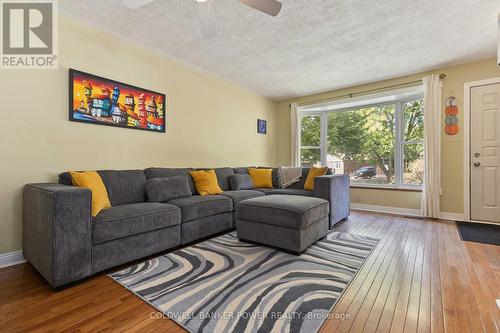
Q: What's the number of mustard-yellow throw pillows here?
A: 4